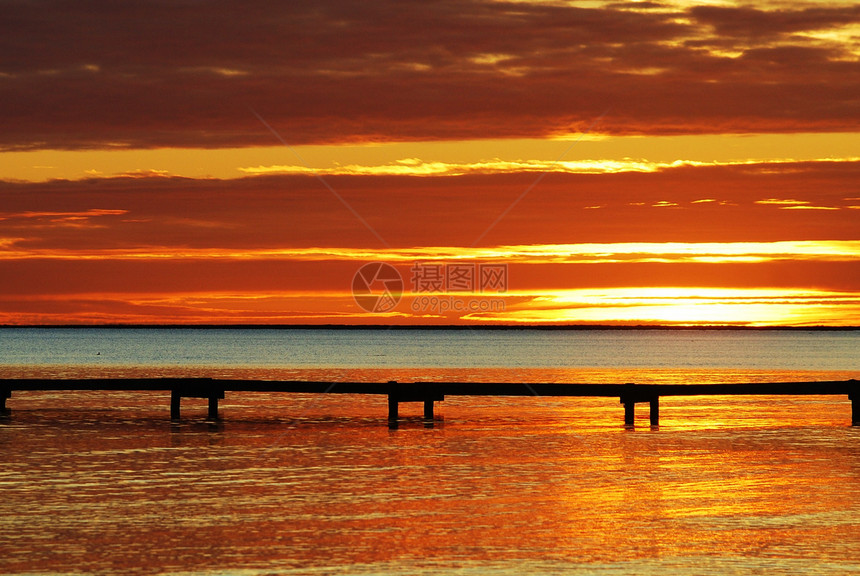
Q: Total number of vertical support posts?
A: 8